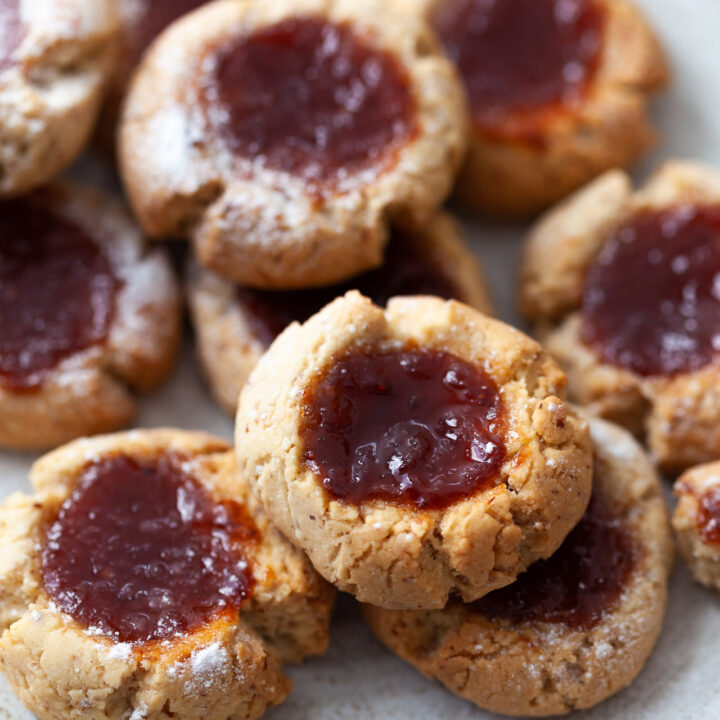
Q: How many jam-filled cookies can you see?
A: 11